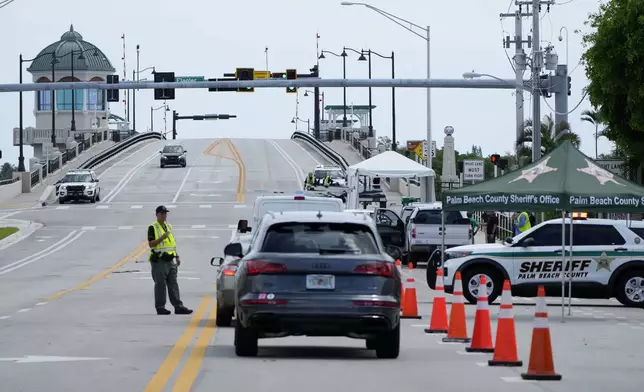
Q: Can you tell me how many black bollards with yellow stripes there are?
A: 0